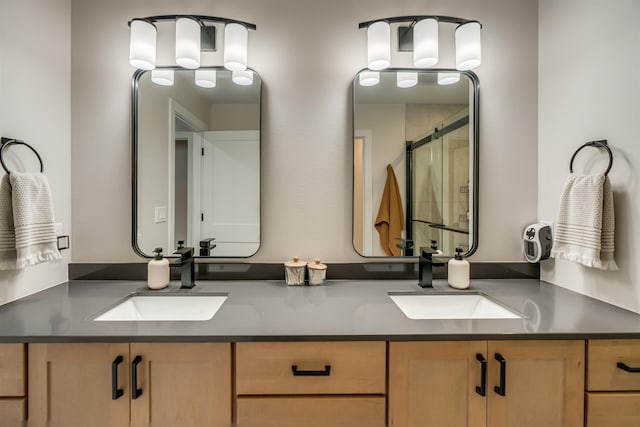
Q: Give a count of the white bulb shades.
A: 6